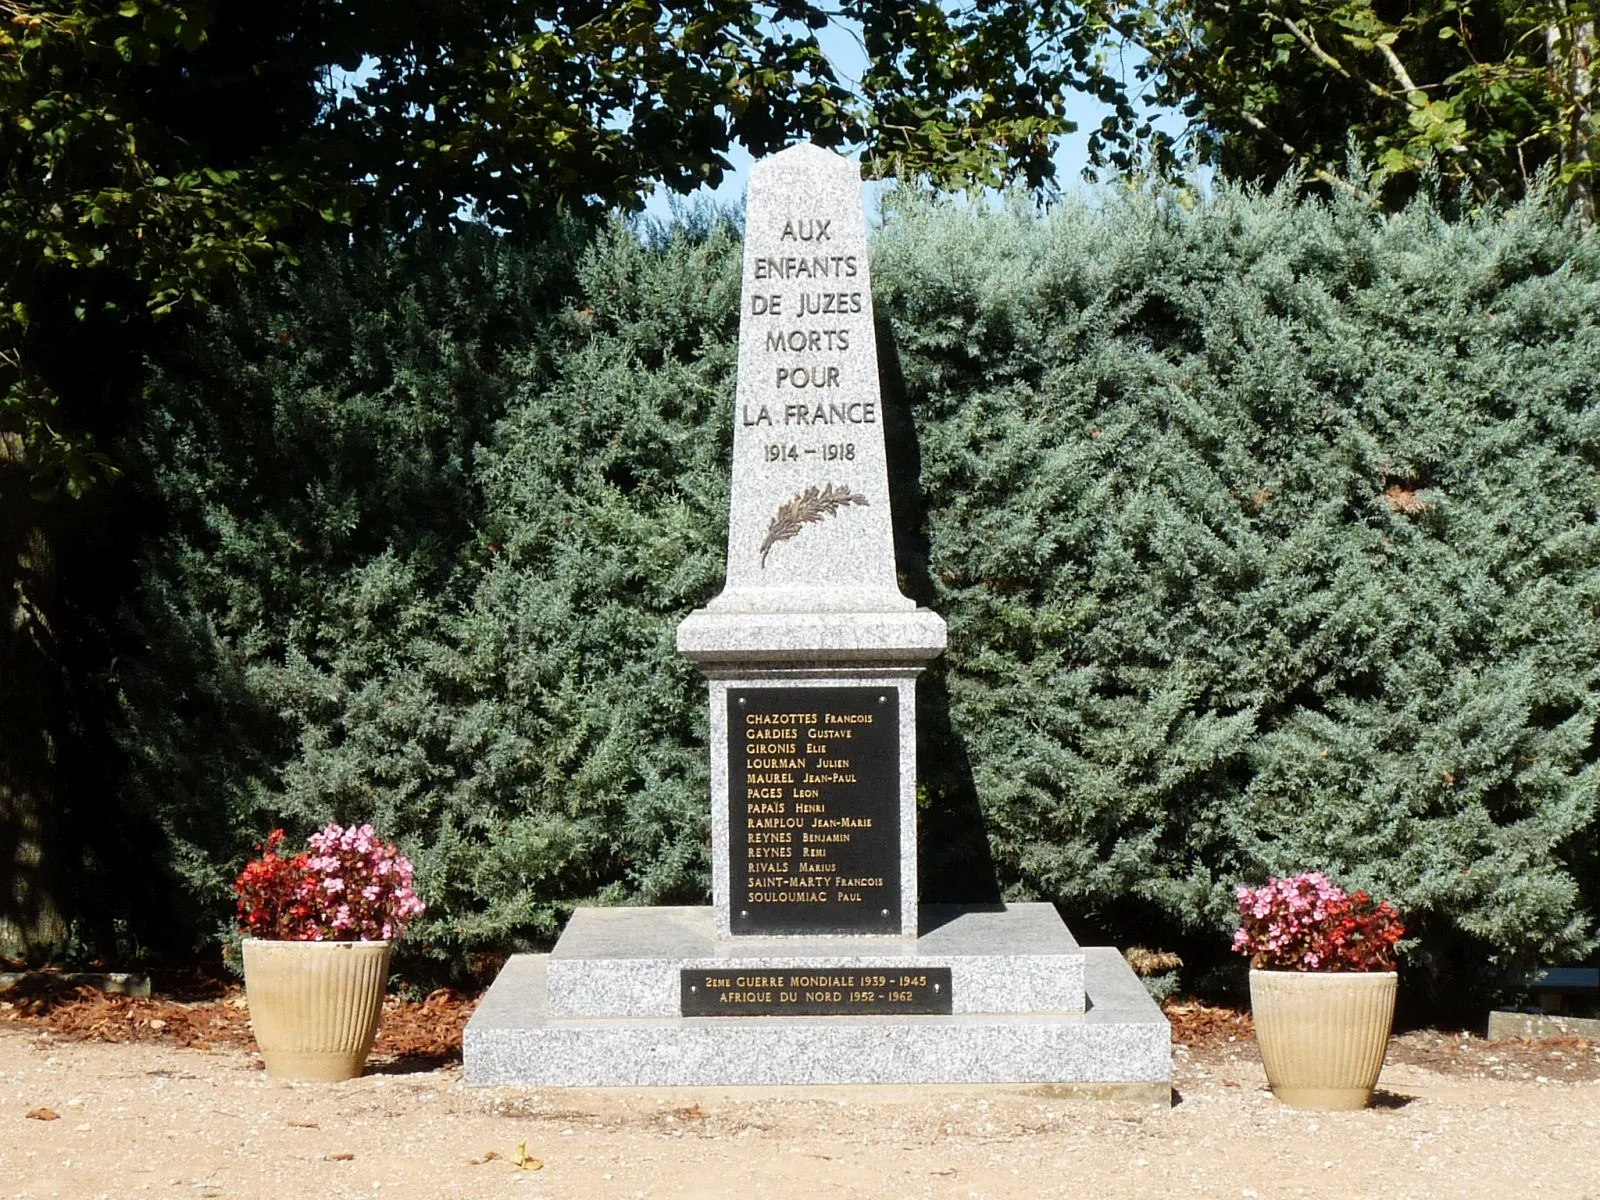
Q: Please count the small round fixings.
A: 6